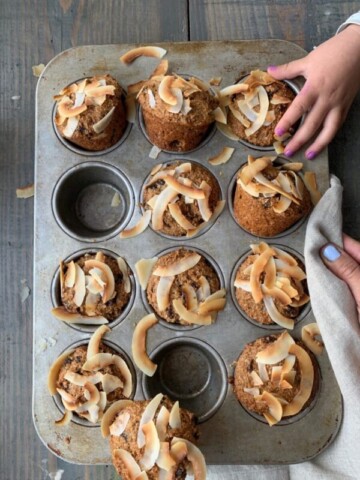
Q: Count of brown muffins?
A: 11